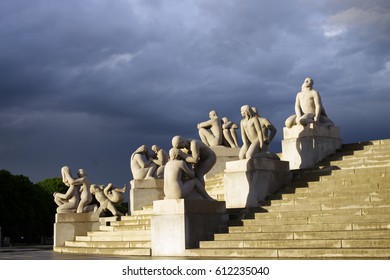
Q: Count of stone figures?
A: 13